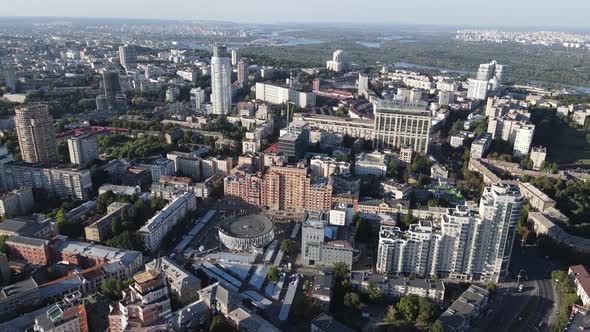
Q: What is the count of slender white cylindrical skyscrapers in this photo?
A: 1